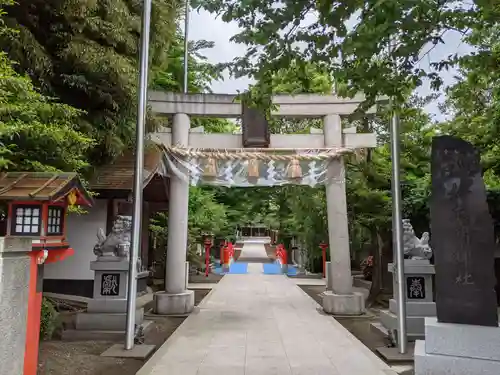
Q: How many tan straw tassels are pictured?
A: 3